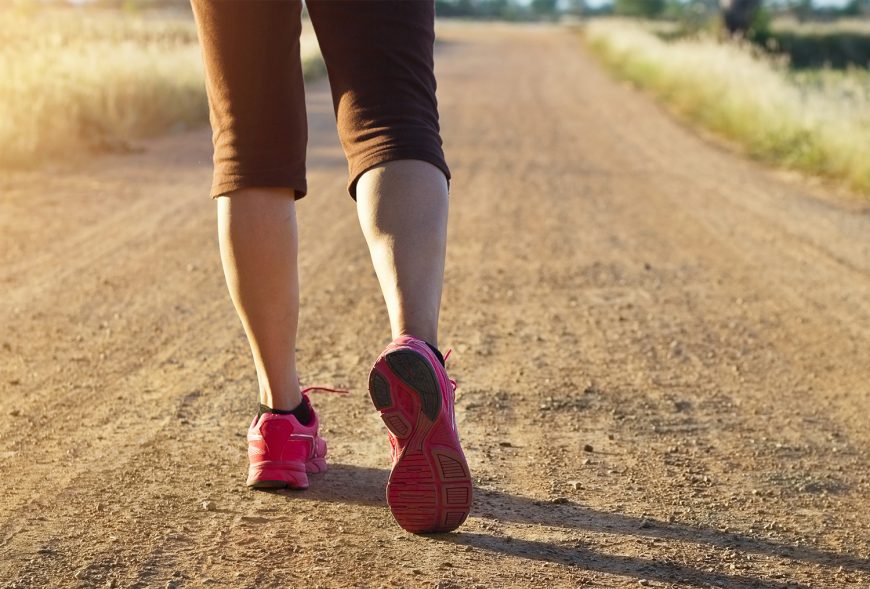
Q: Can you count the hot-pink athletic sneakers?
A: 2